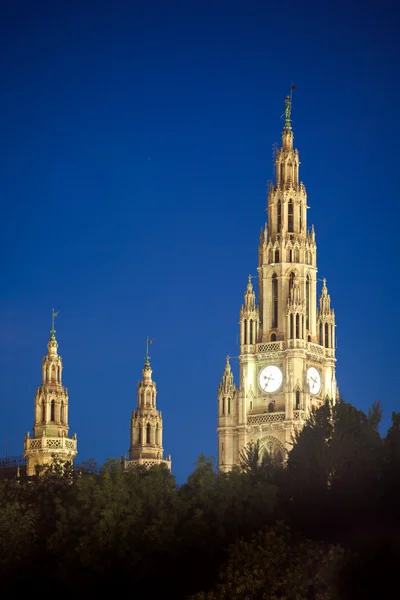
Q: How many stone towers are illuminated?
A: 3